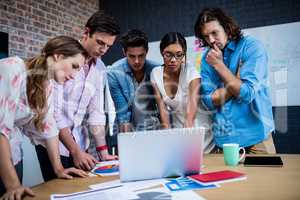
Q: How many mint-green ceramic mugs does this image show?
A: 1